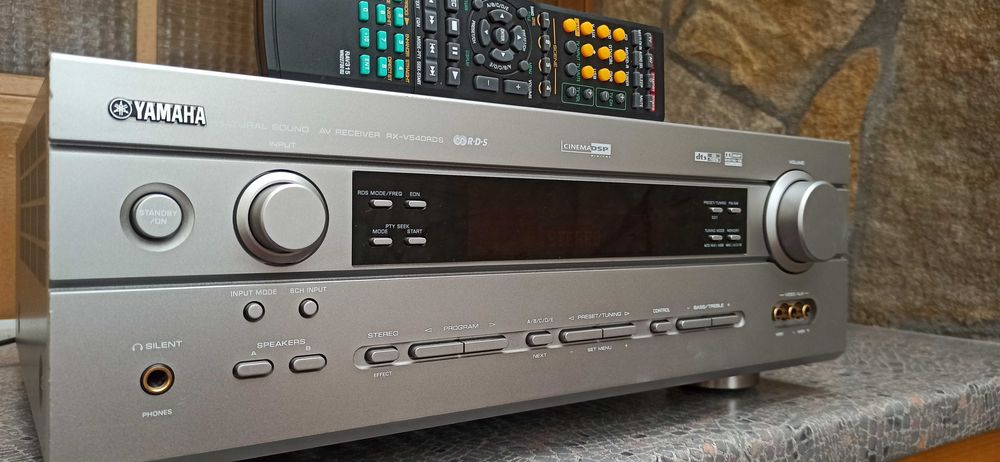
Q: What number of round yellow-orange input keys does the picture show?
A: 10